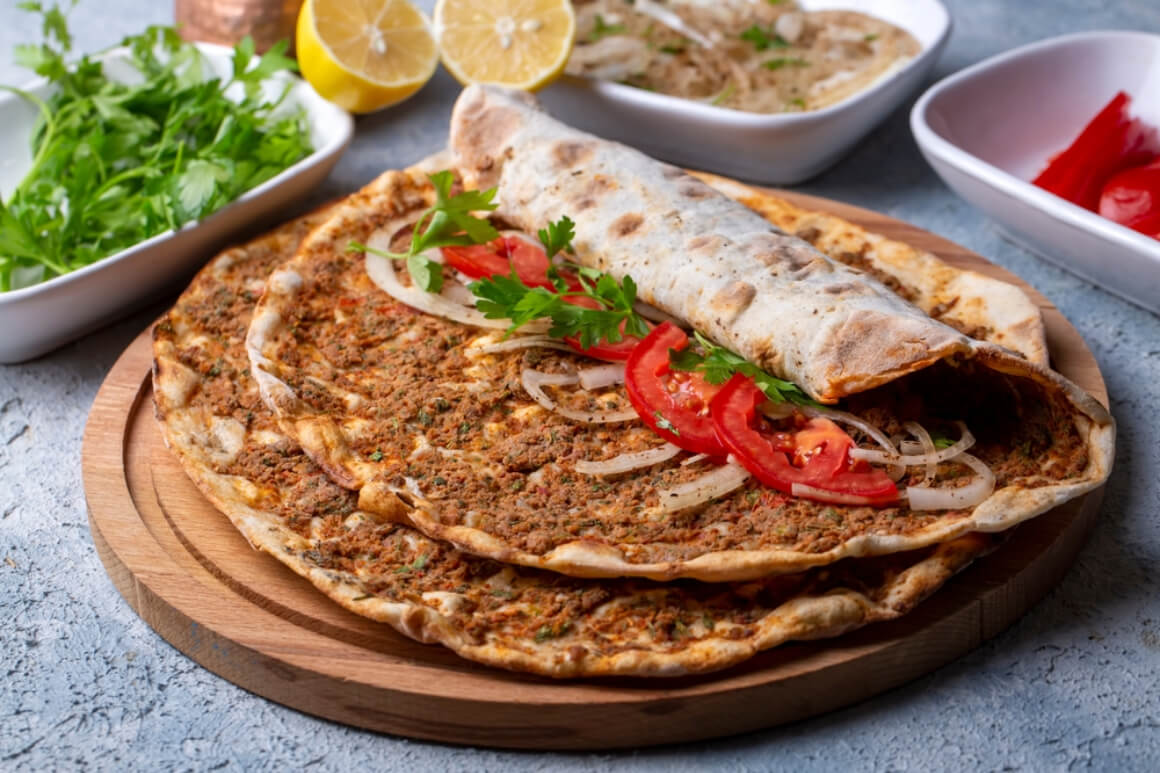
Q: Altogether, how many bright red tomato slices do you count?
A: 4